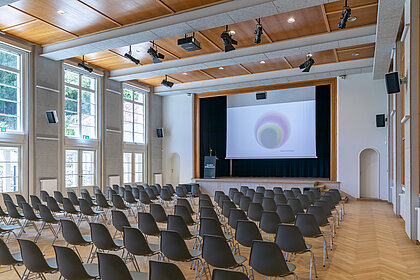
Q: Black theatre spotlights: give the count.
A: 8